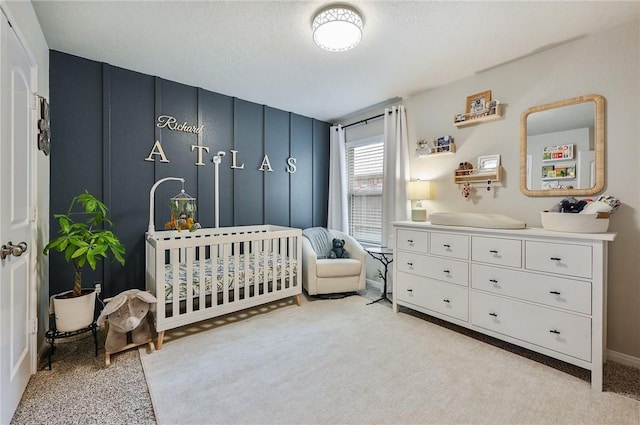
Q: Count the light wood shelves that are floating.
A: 3